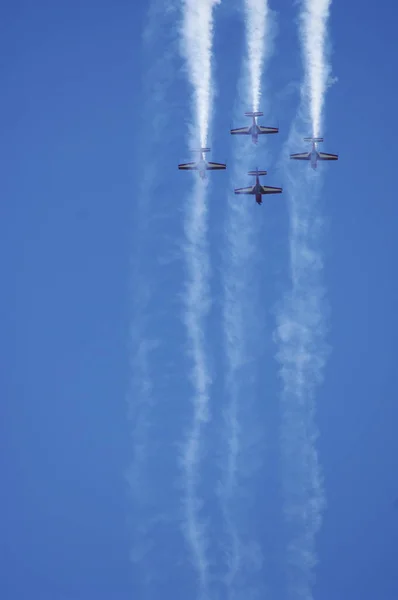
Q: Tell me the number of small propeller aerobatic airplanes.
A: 4